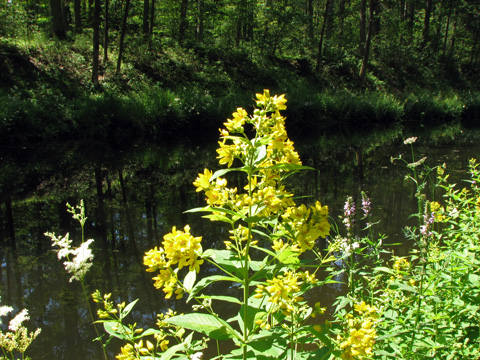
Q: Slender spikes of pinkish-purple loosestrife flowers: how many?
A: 3